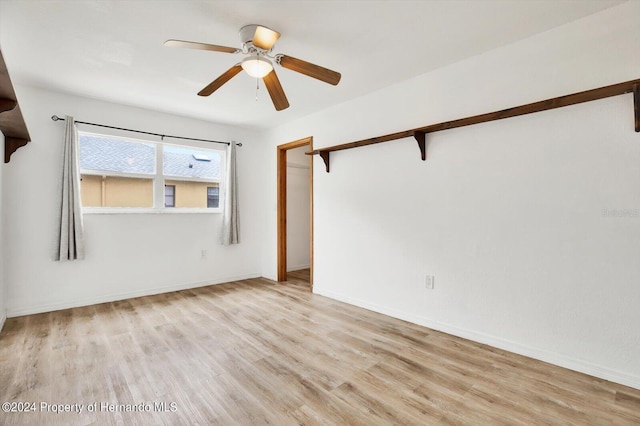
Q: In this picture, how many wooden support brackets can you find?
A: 5